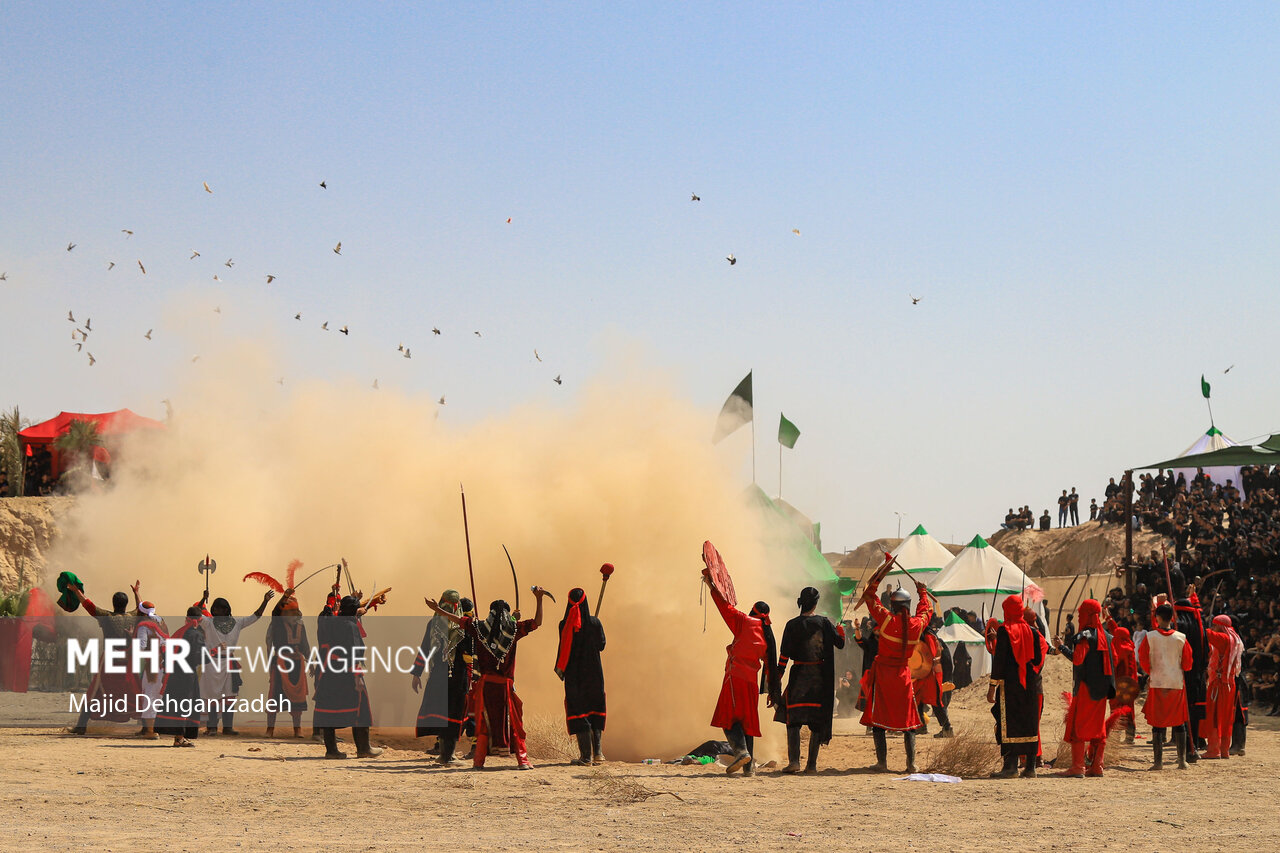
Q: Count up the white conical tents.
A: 4